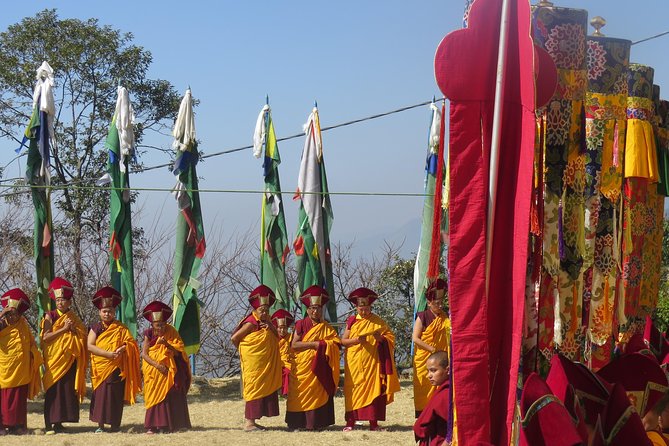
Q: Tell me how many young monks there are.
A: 1